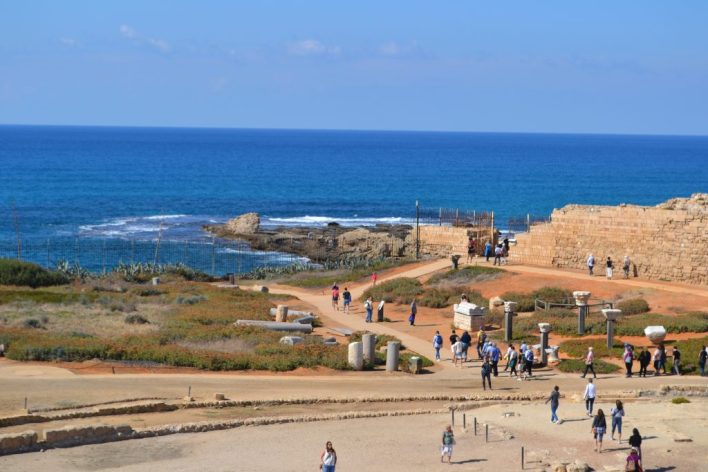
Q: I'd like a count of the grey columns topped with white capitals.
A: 4